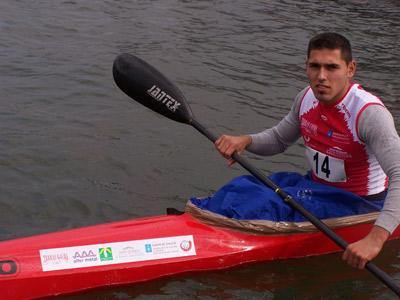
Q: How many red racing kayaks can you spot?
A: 1